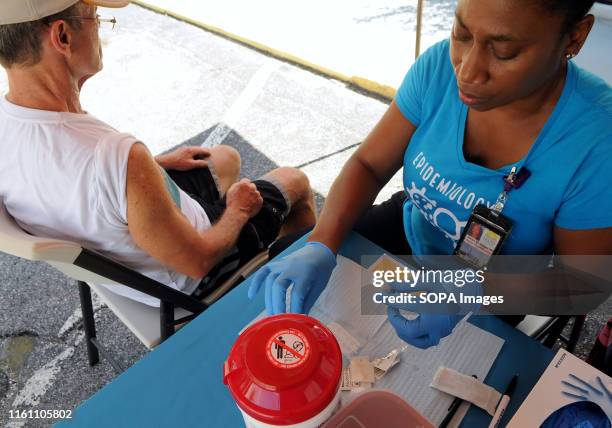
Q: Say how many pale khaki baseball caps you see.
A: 1